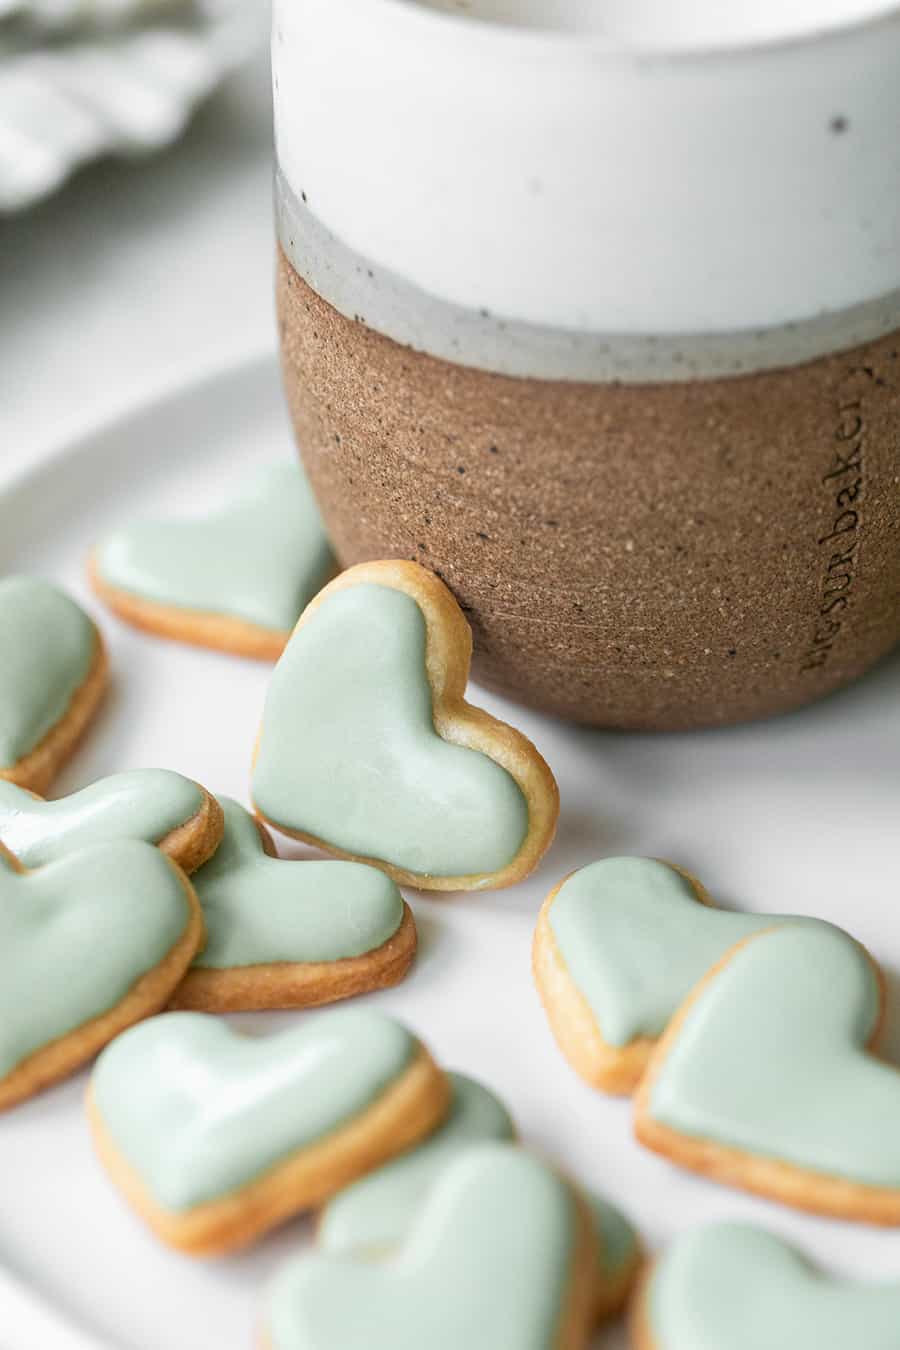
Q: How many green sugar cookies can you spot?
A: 12